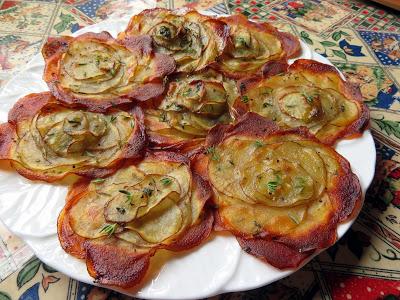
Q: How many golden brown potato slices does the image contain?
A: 8